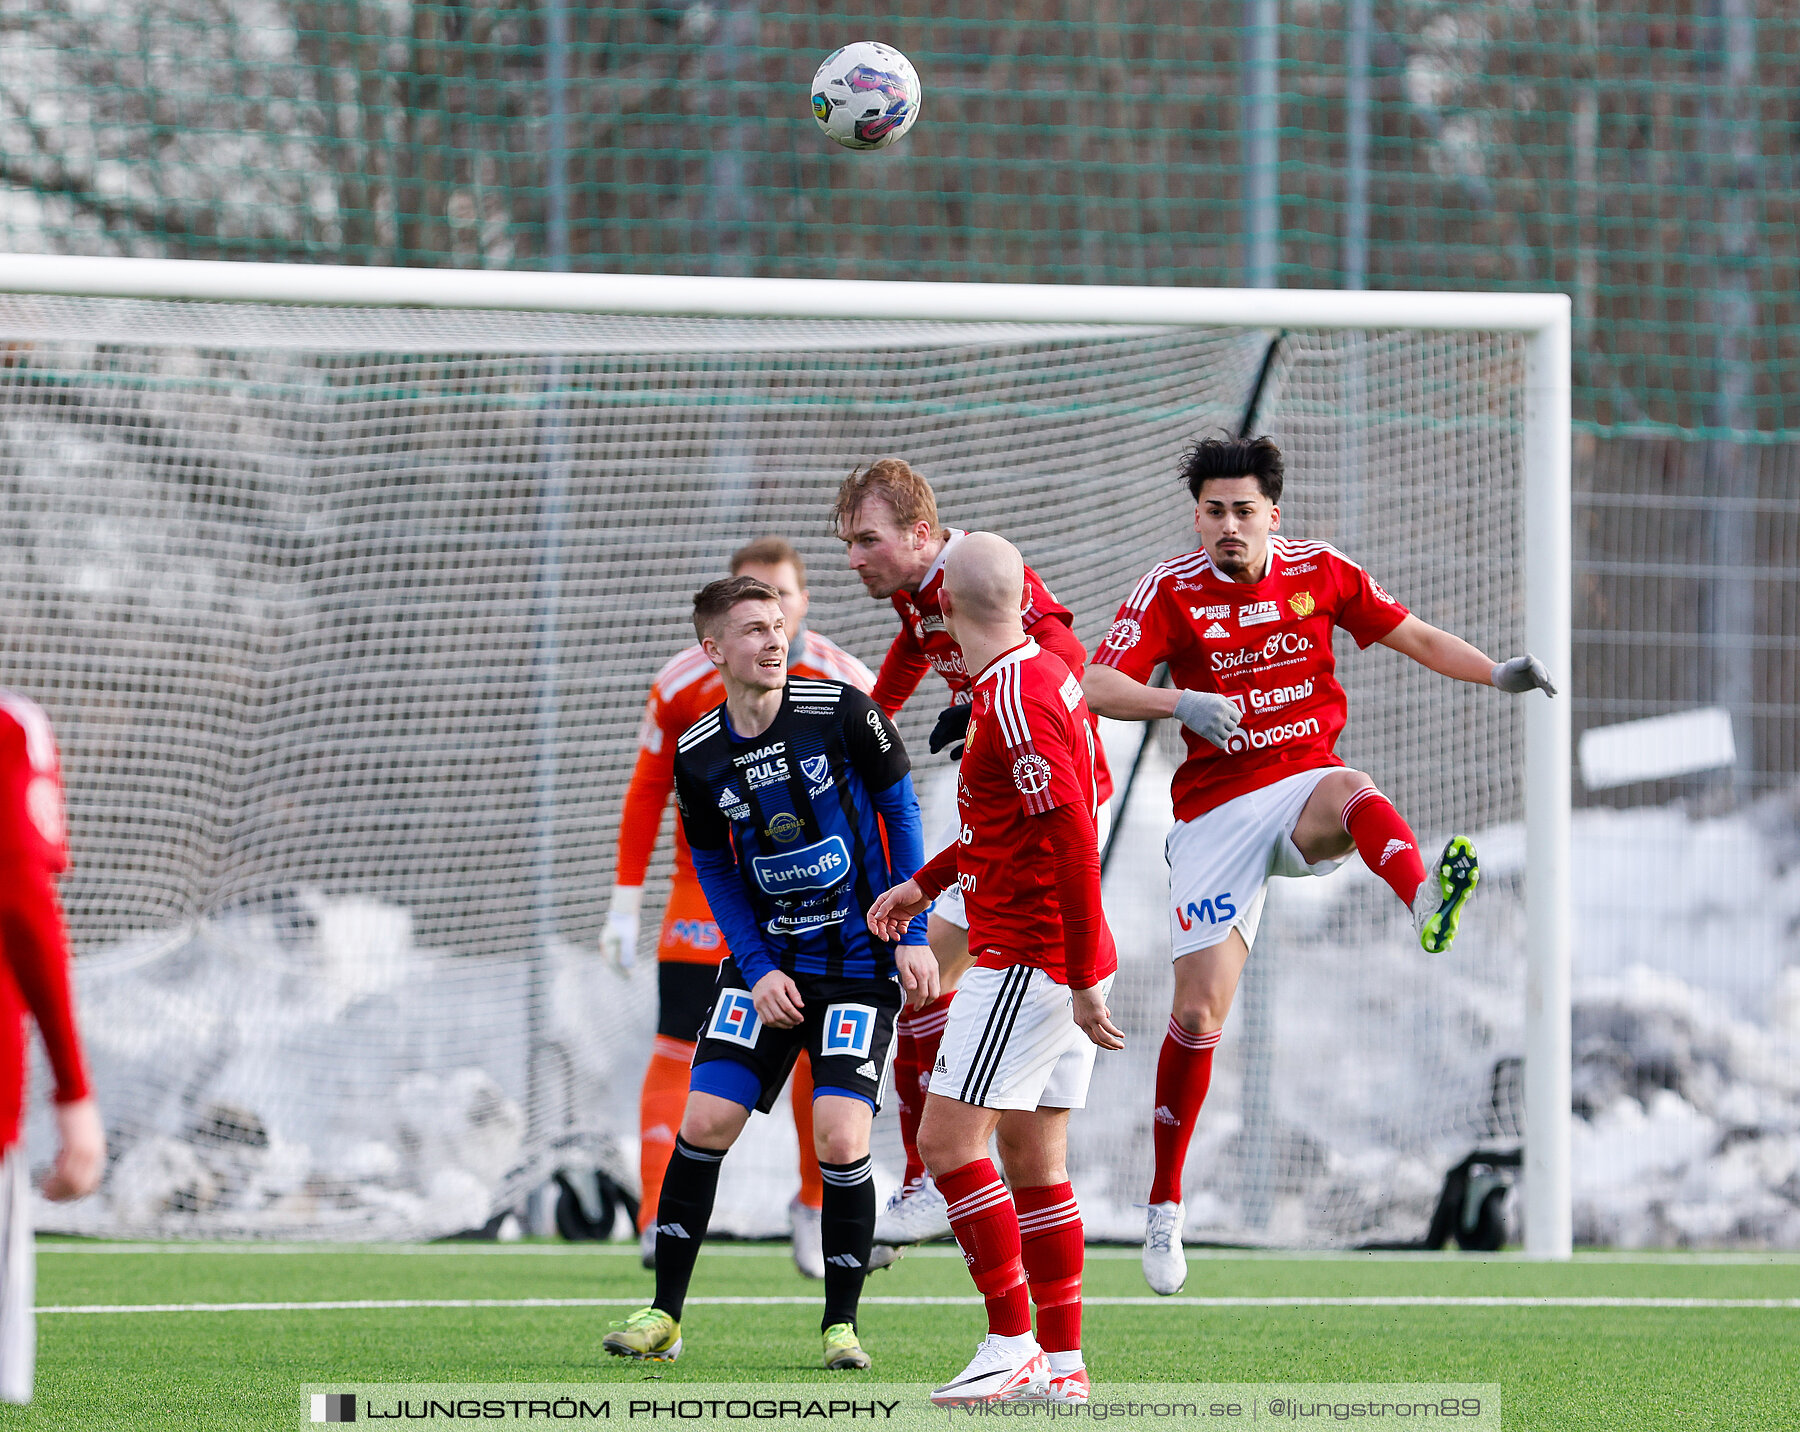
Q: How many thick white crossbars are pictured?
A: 1